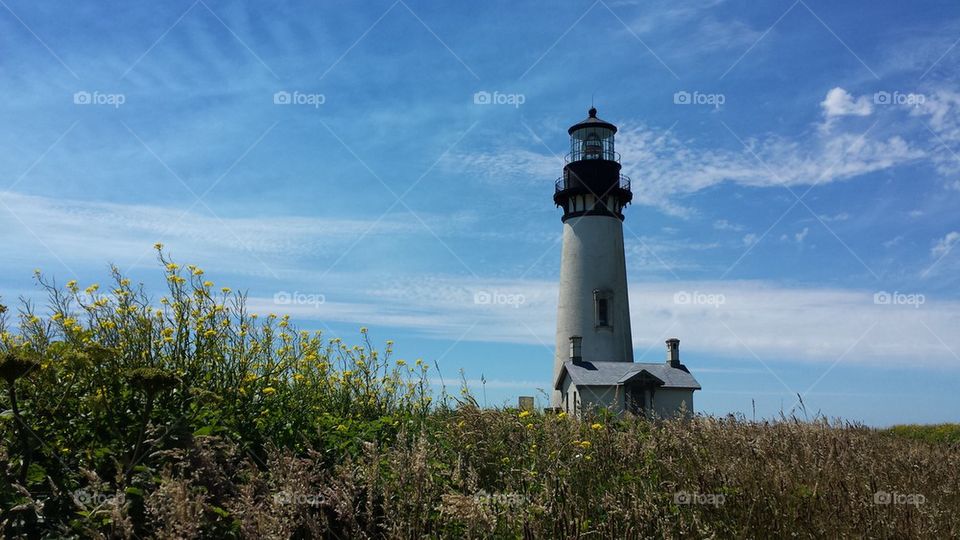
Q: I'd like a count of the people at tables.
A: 0